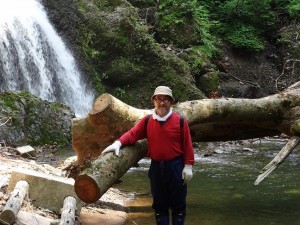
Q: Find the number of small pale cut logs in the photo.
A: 2